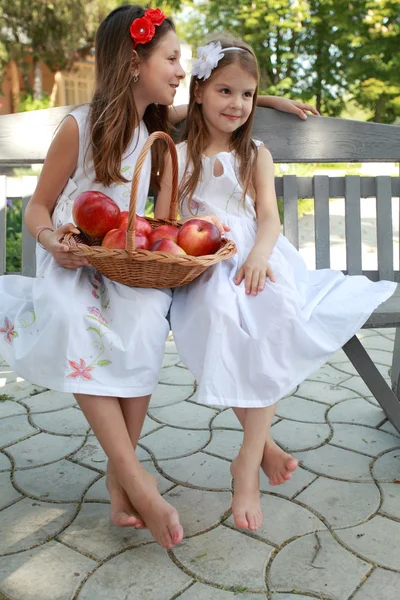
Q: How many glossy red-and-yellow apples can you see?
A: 6